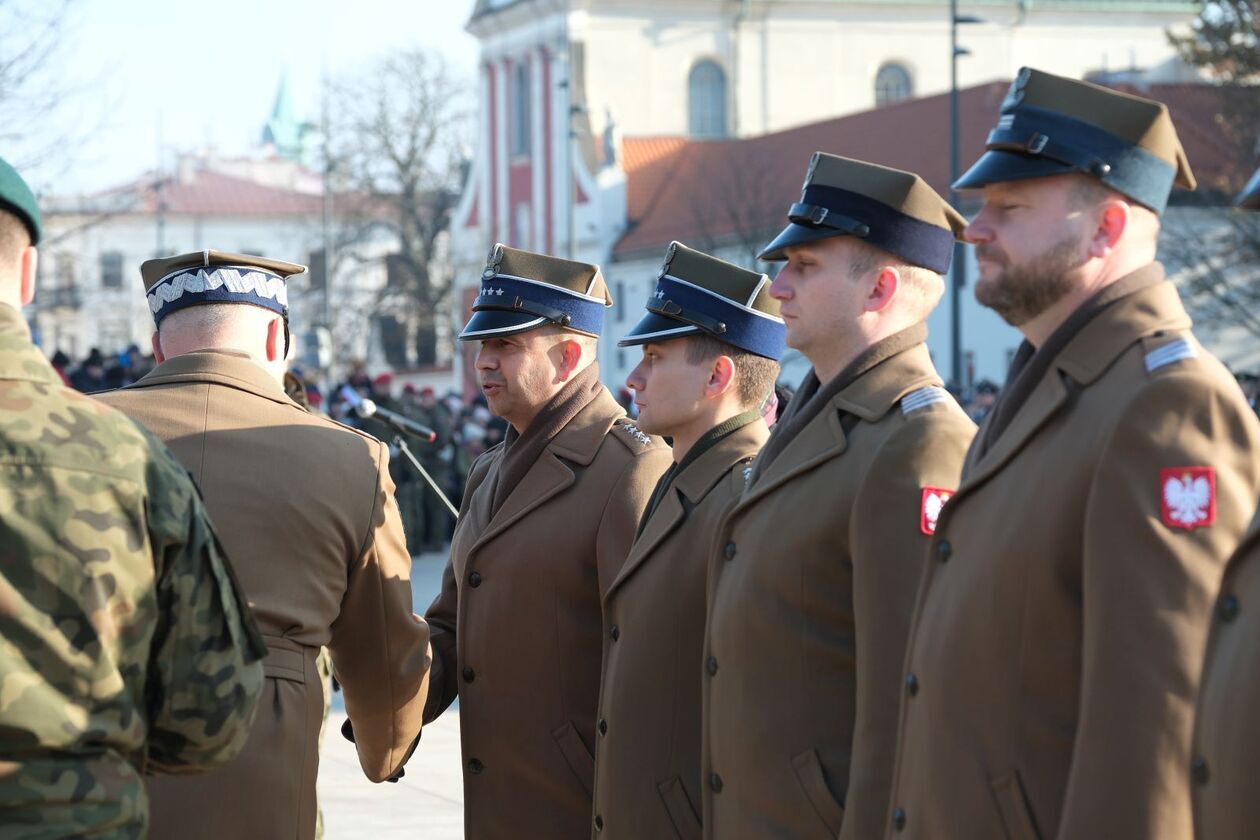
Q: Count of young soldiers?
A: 2